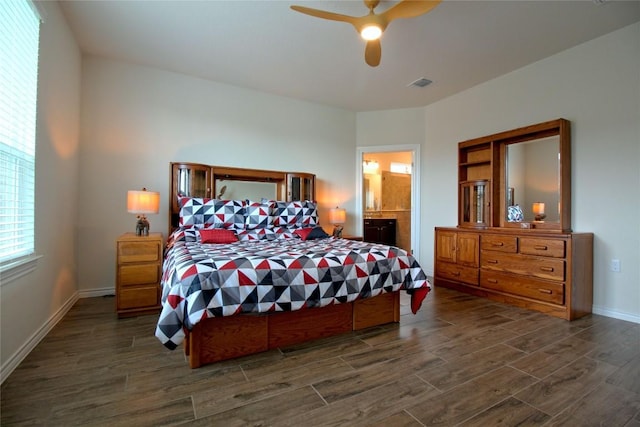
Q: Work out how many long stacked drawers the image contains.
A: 2